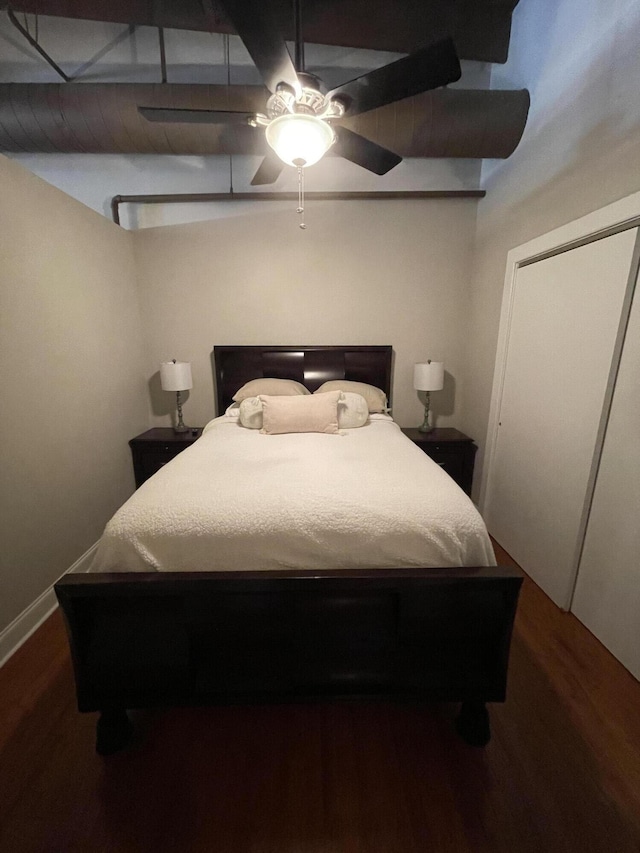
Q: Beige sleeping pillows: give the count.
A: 2